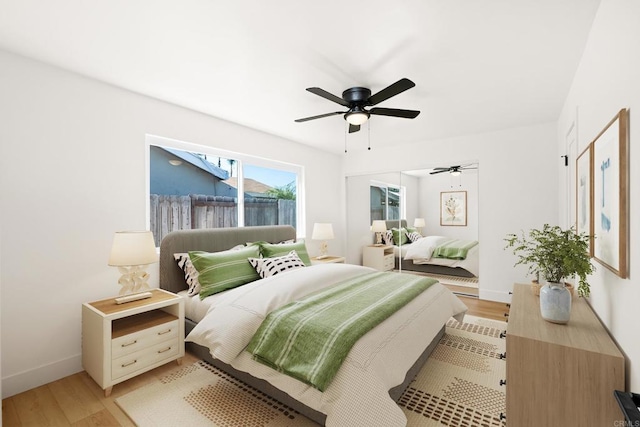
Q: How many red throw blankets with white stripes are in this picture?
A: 0